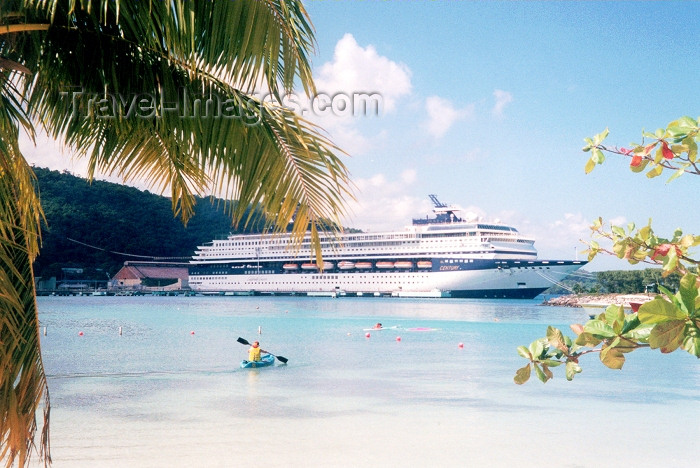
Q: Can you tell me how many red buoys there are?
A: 5